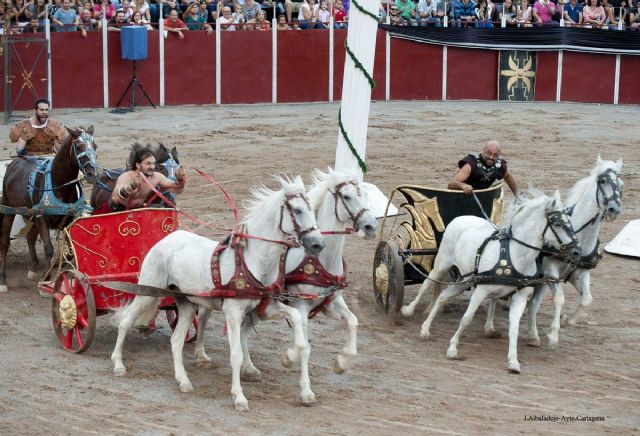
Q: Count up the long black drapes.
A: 1